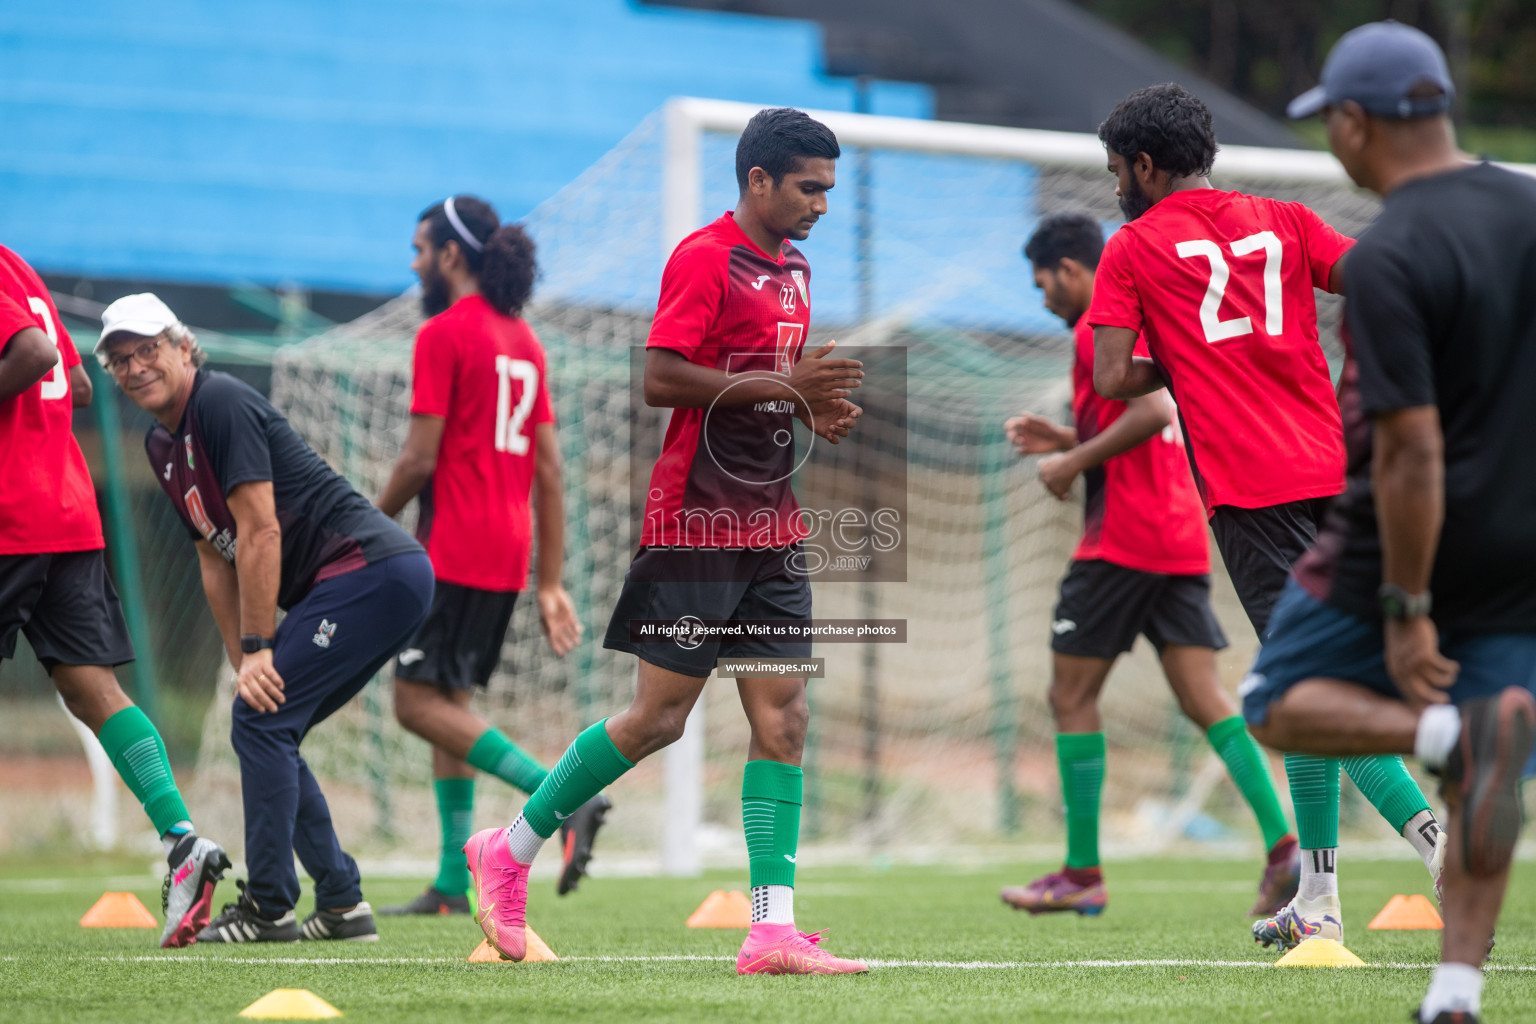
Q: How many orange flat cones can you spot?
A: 4